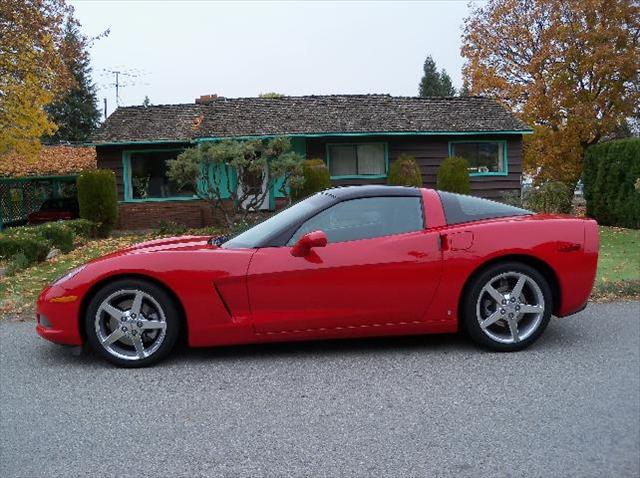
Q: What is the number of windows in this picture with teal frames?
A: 3